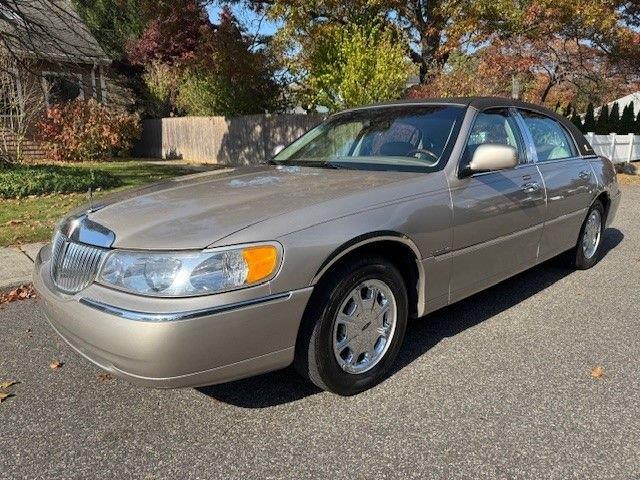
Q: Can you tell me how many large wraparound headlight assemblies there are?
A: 1